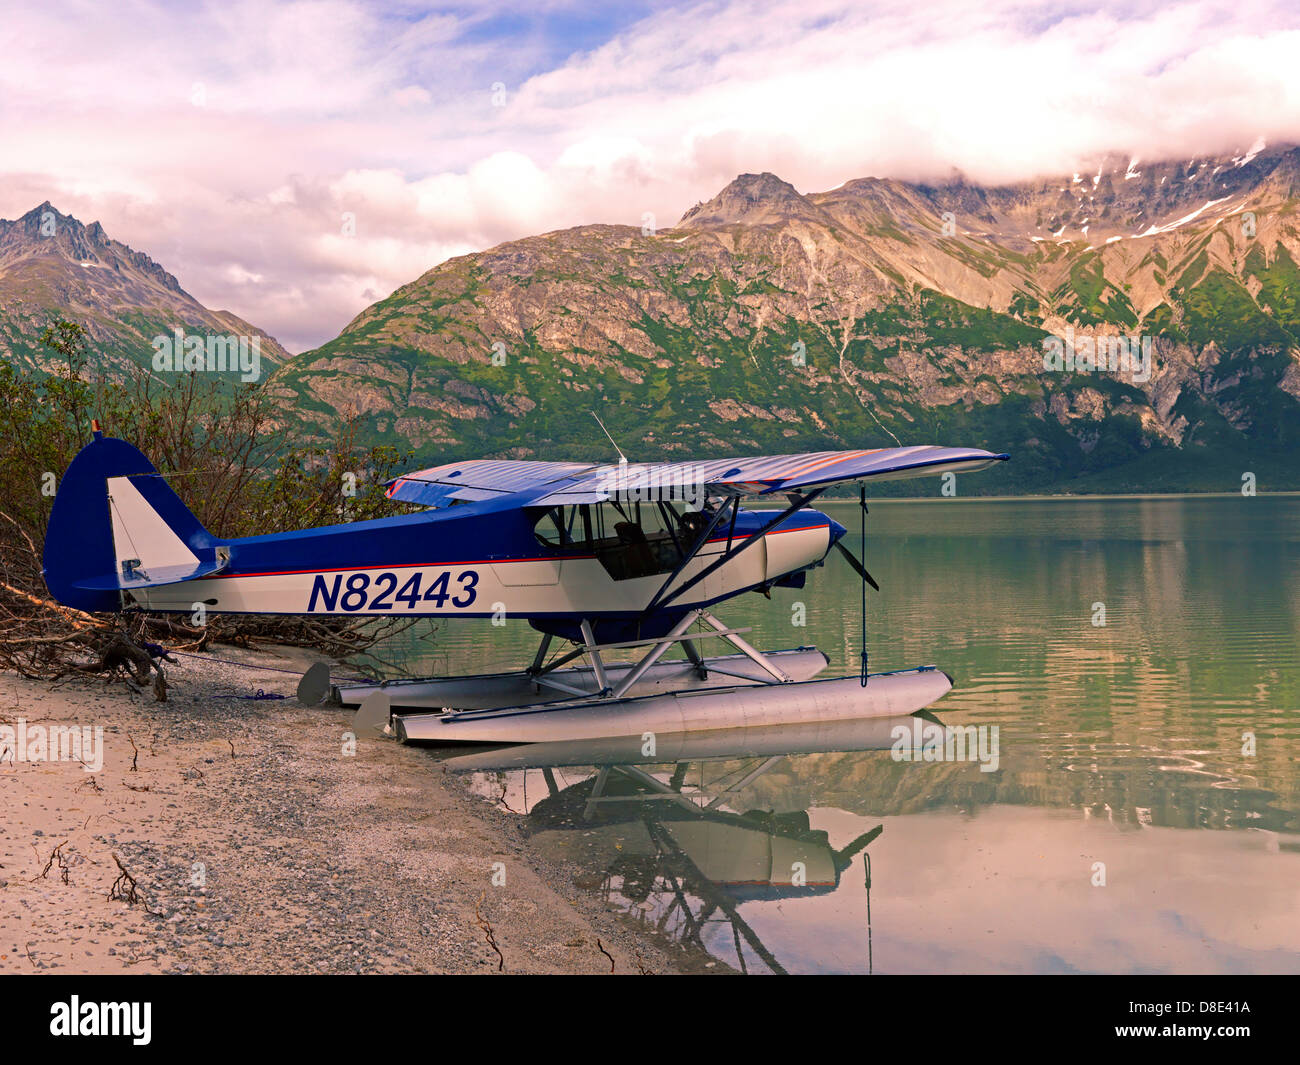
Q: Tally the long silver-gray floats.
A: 2